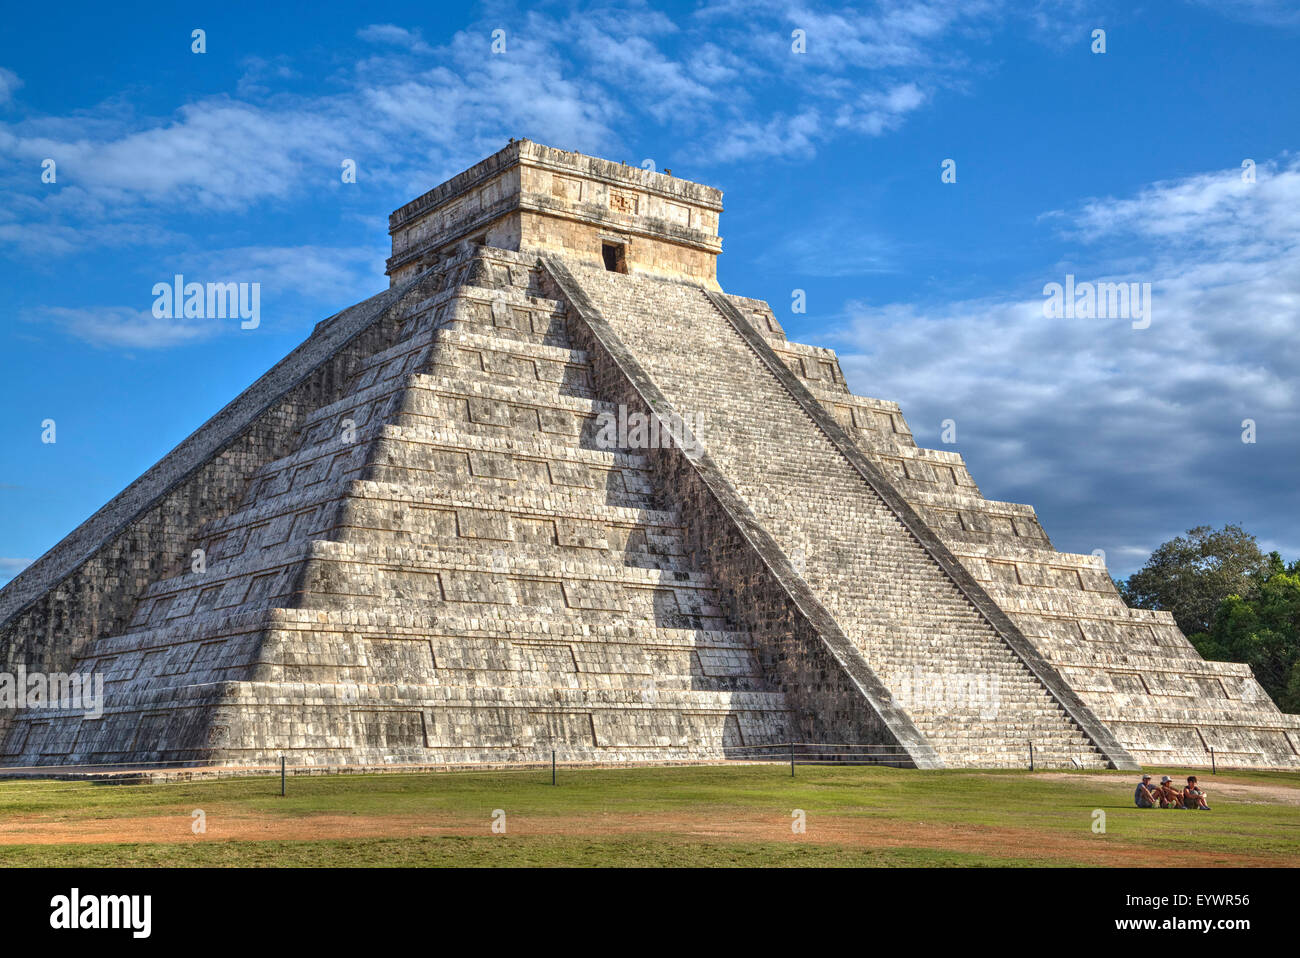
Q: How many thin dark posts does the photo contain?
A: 5